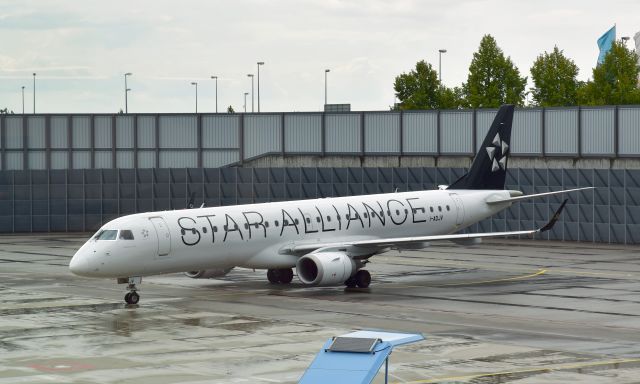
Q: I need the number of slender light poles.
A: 11